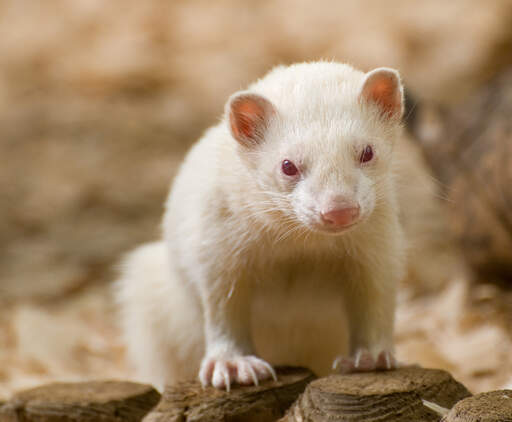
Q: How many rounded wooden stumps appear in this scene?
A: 4